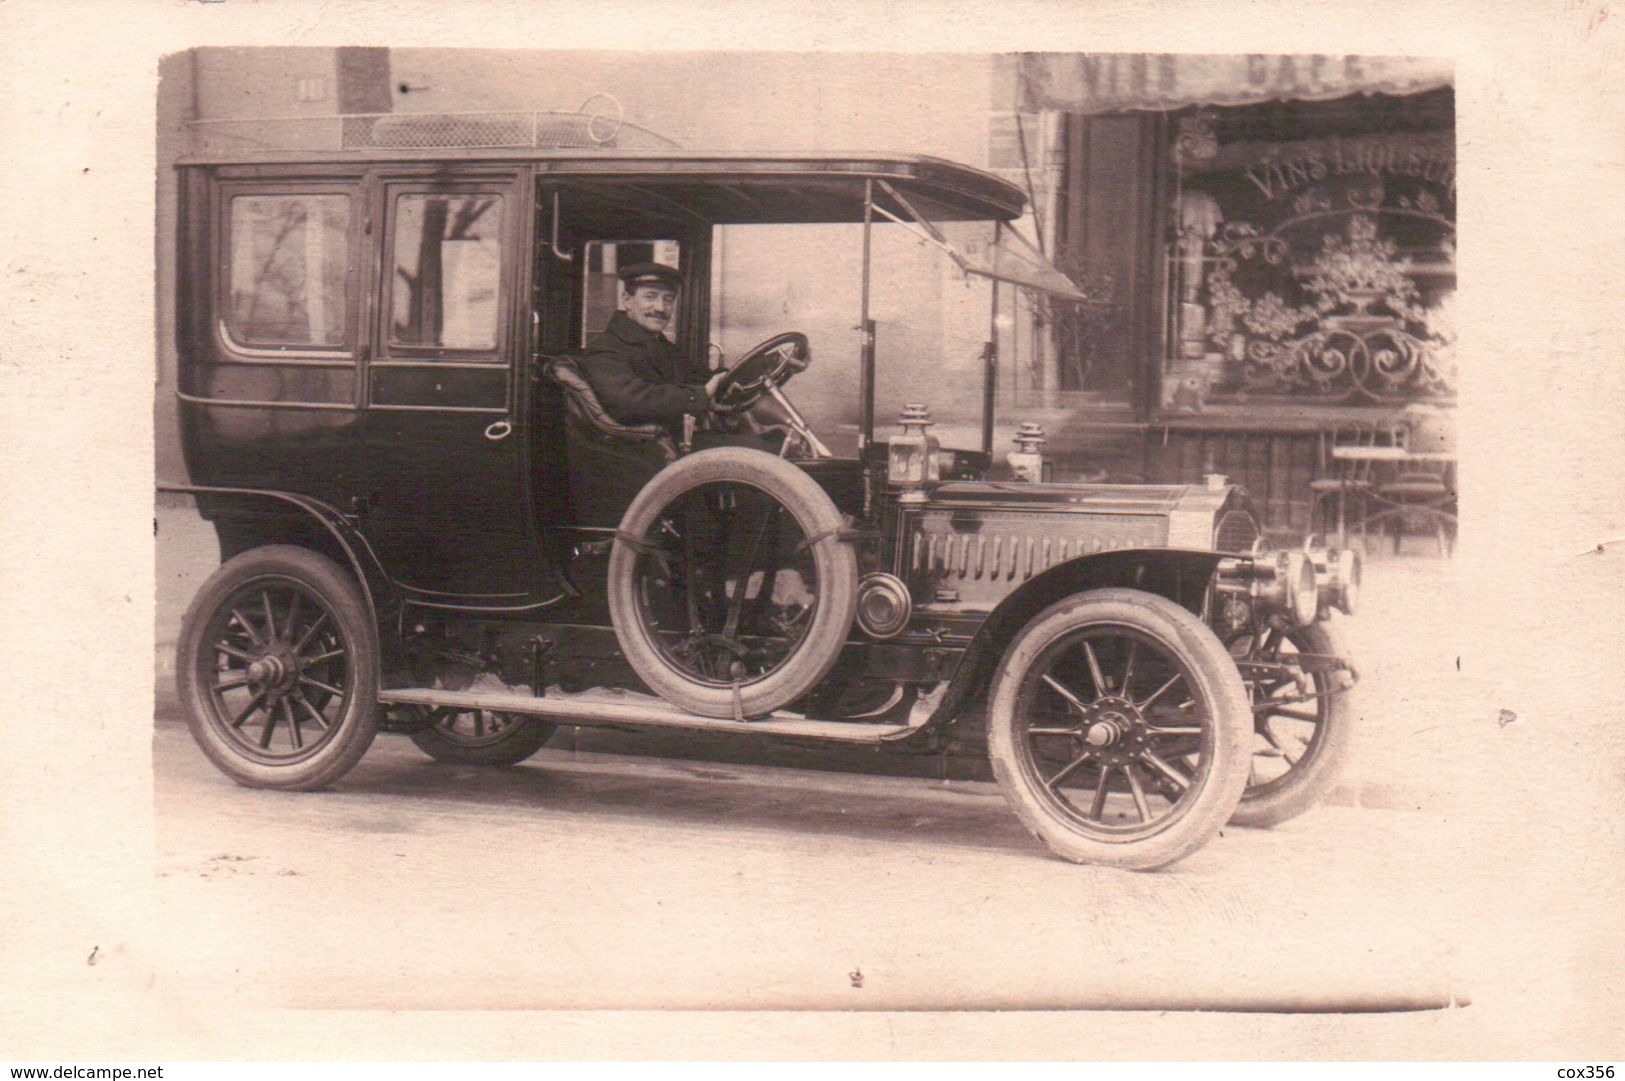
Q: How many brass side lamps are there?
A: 2